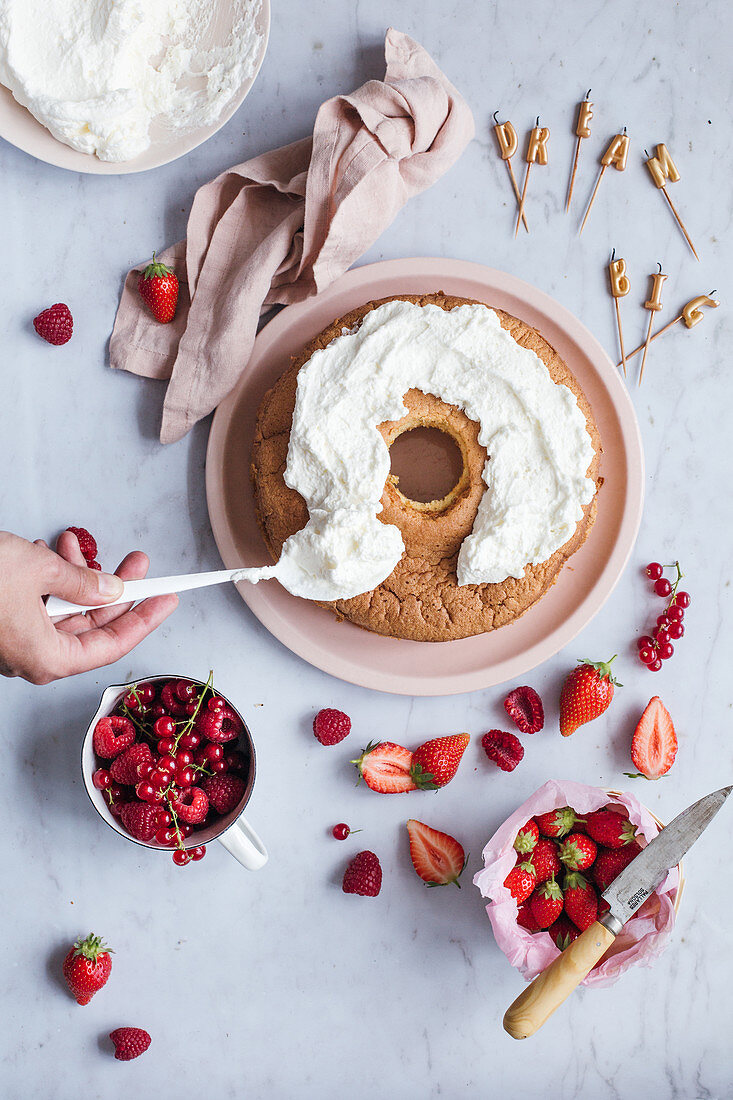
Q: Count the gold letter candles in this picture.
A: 8